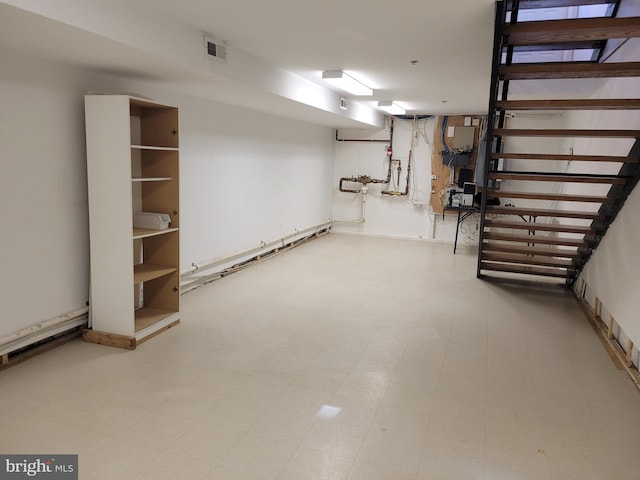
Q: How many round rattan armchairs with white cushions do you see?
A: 0